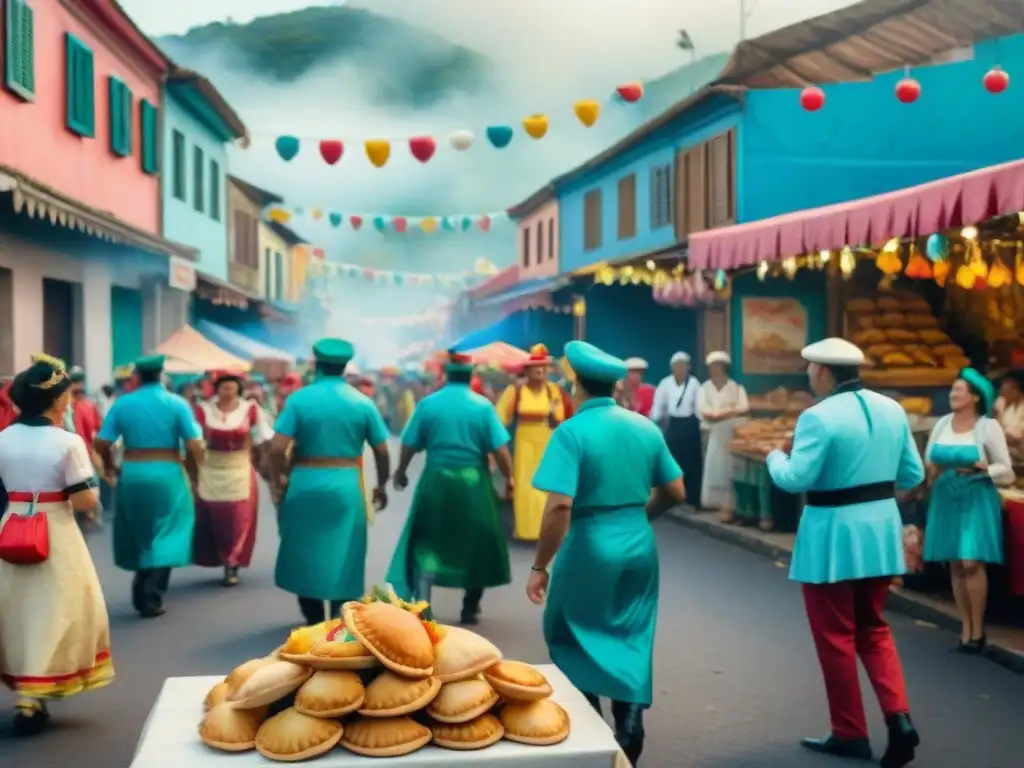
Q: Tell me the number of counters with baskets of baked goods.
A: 1